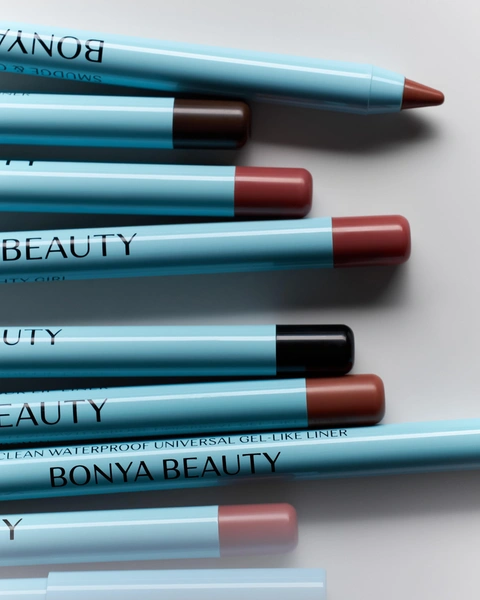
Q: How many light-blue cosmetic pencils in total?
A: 9